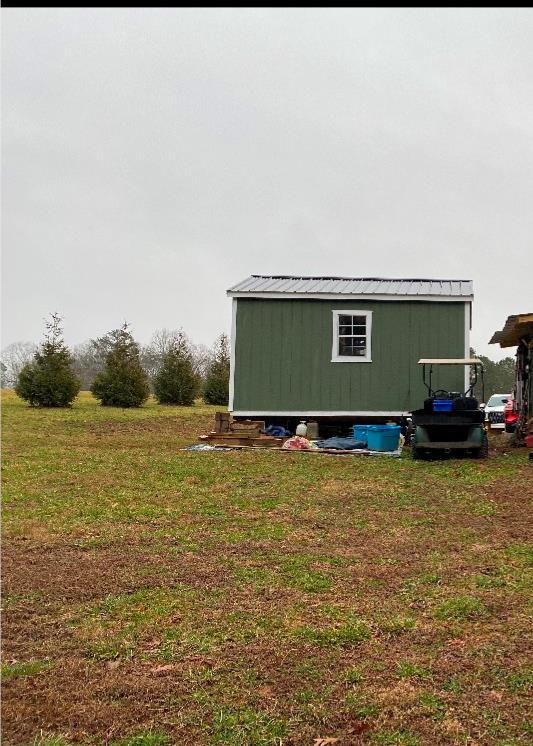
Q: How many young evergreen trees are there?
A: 4